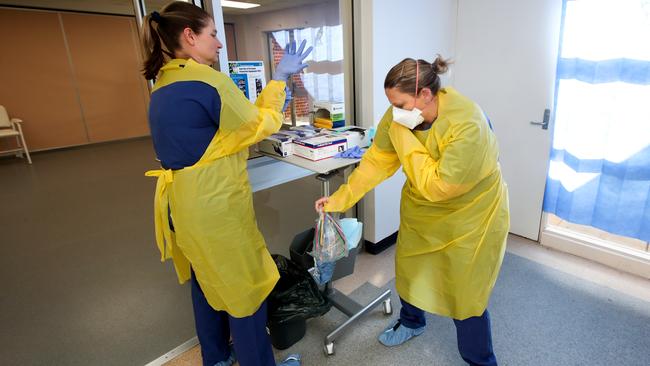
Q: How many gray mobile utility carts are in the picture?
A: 1